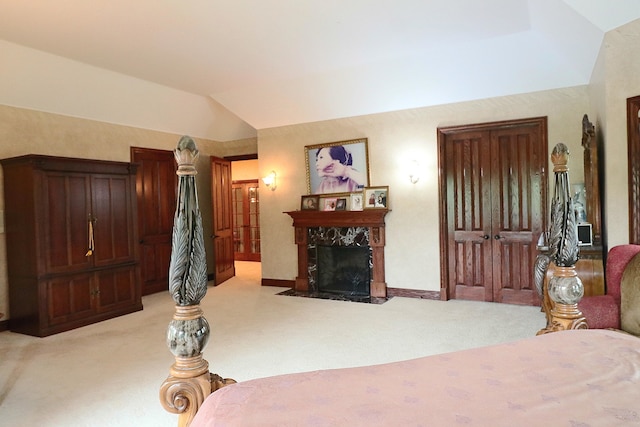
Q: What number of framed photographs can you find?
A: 6